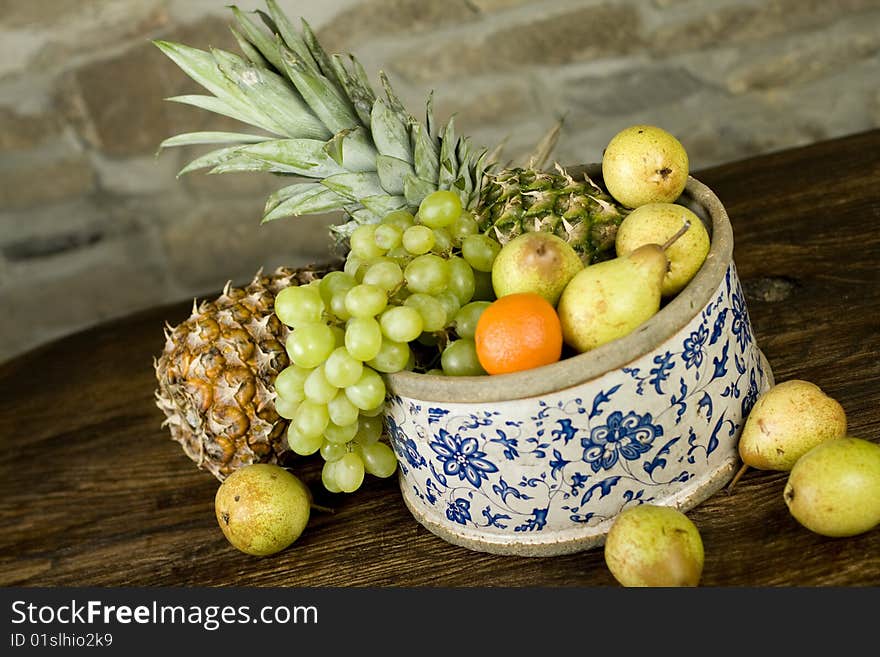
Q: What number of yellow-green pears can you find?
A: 8